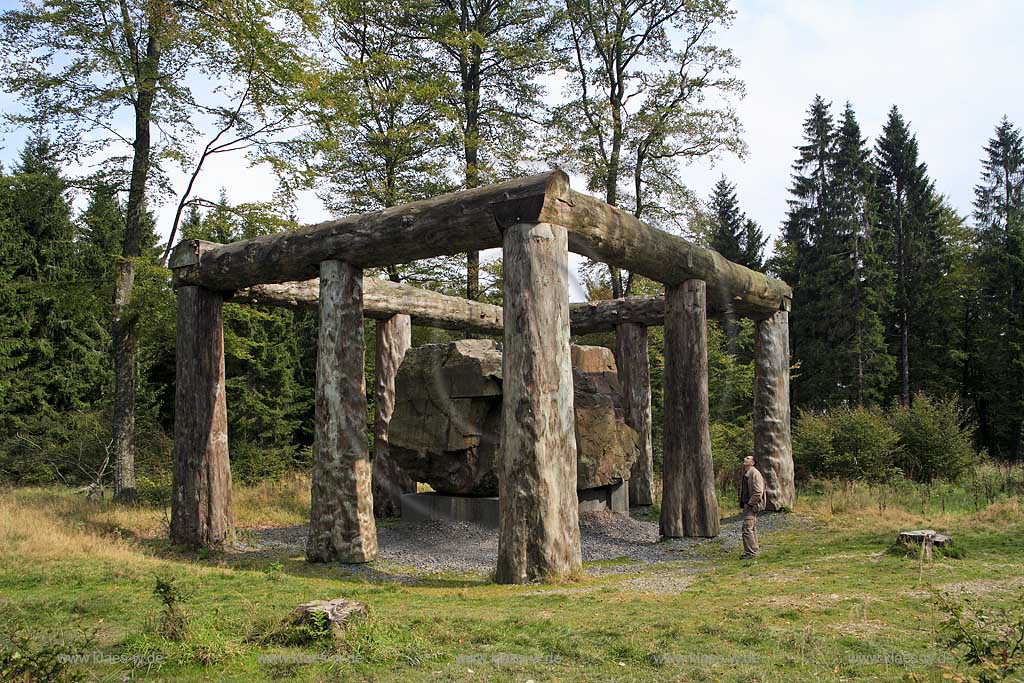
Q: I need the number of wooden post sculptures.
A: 7